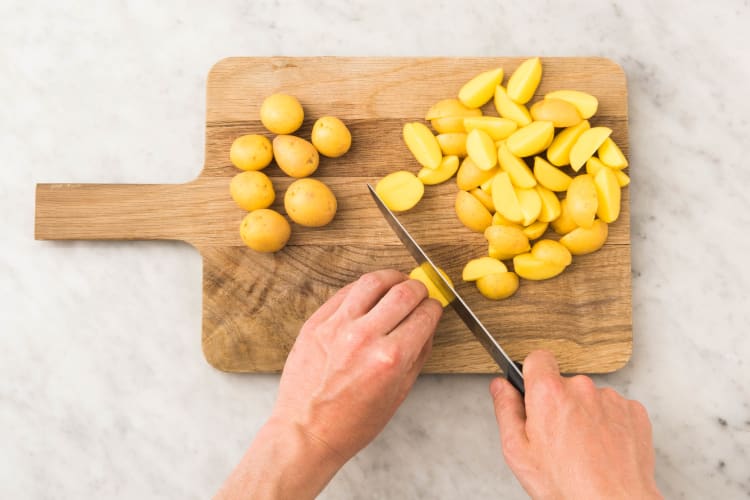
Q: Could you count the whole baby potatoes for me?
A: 7